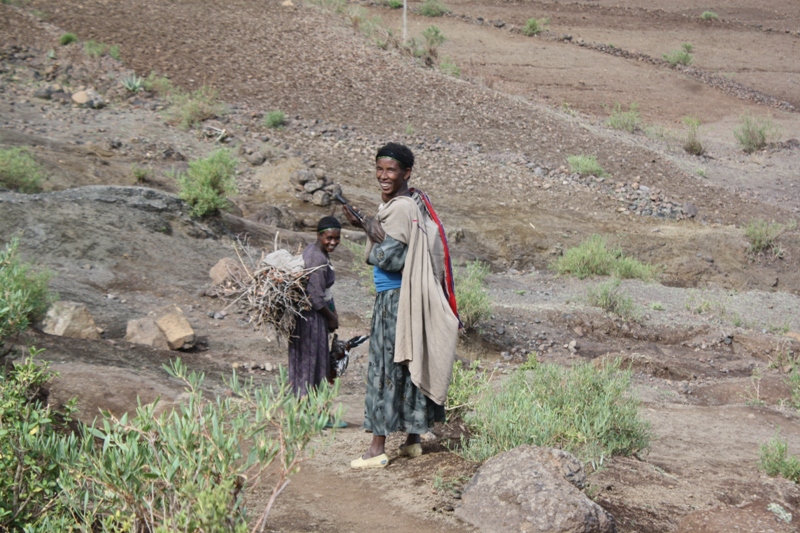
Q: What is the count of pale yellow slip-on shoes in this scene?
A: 2